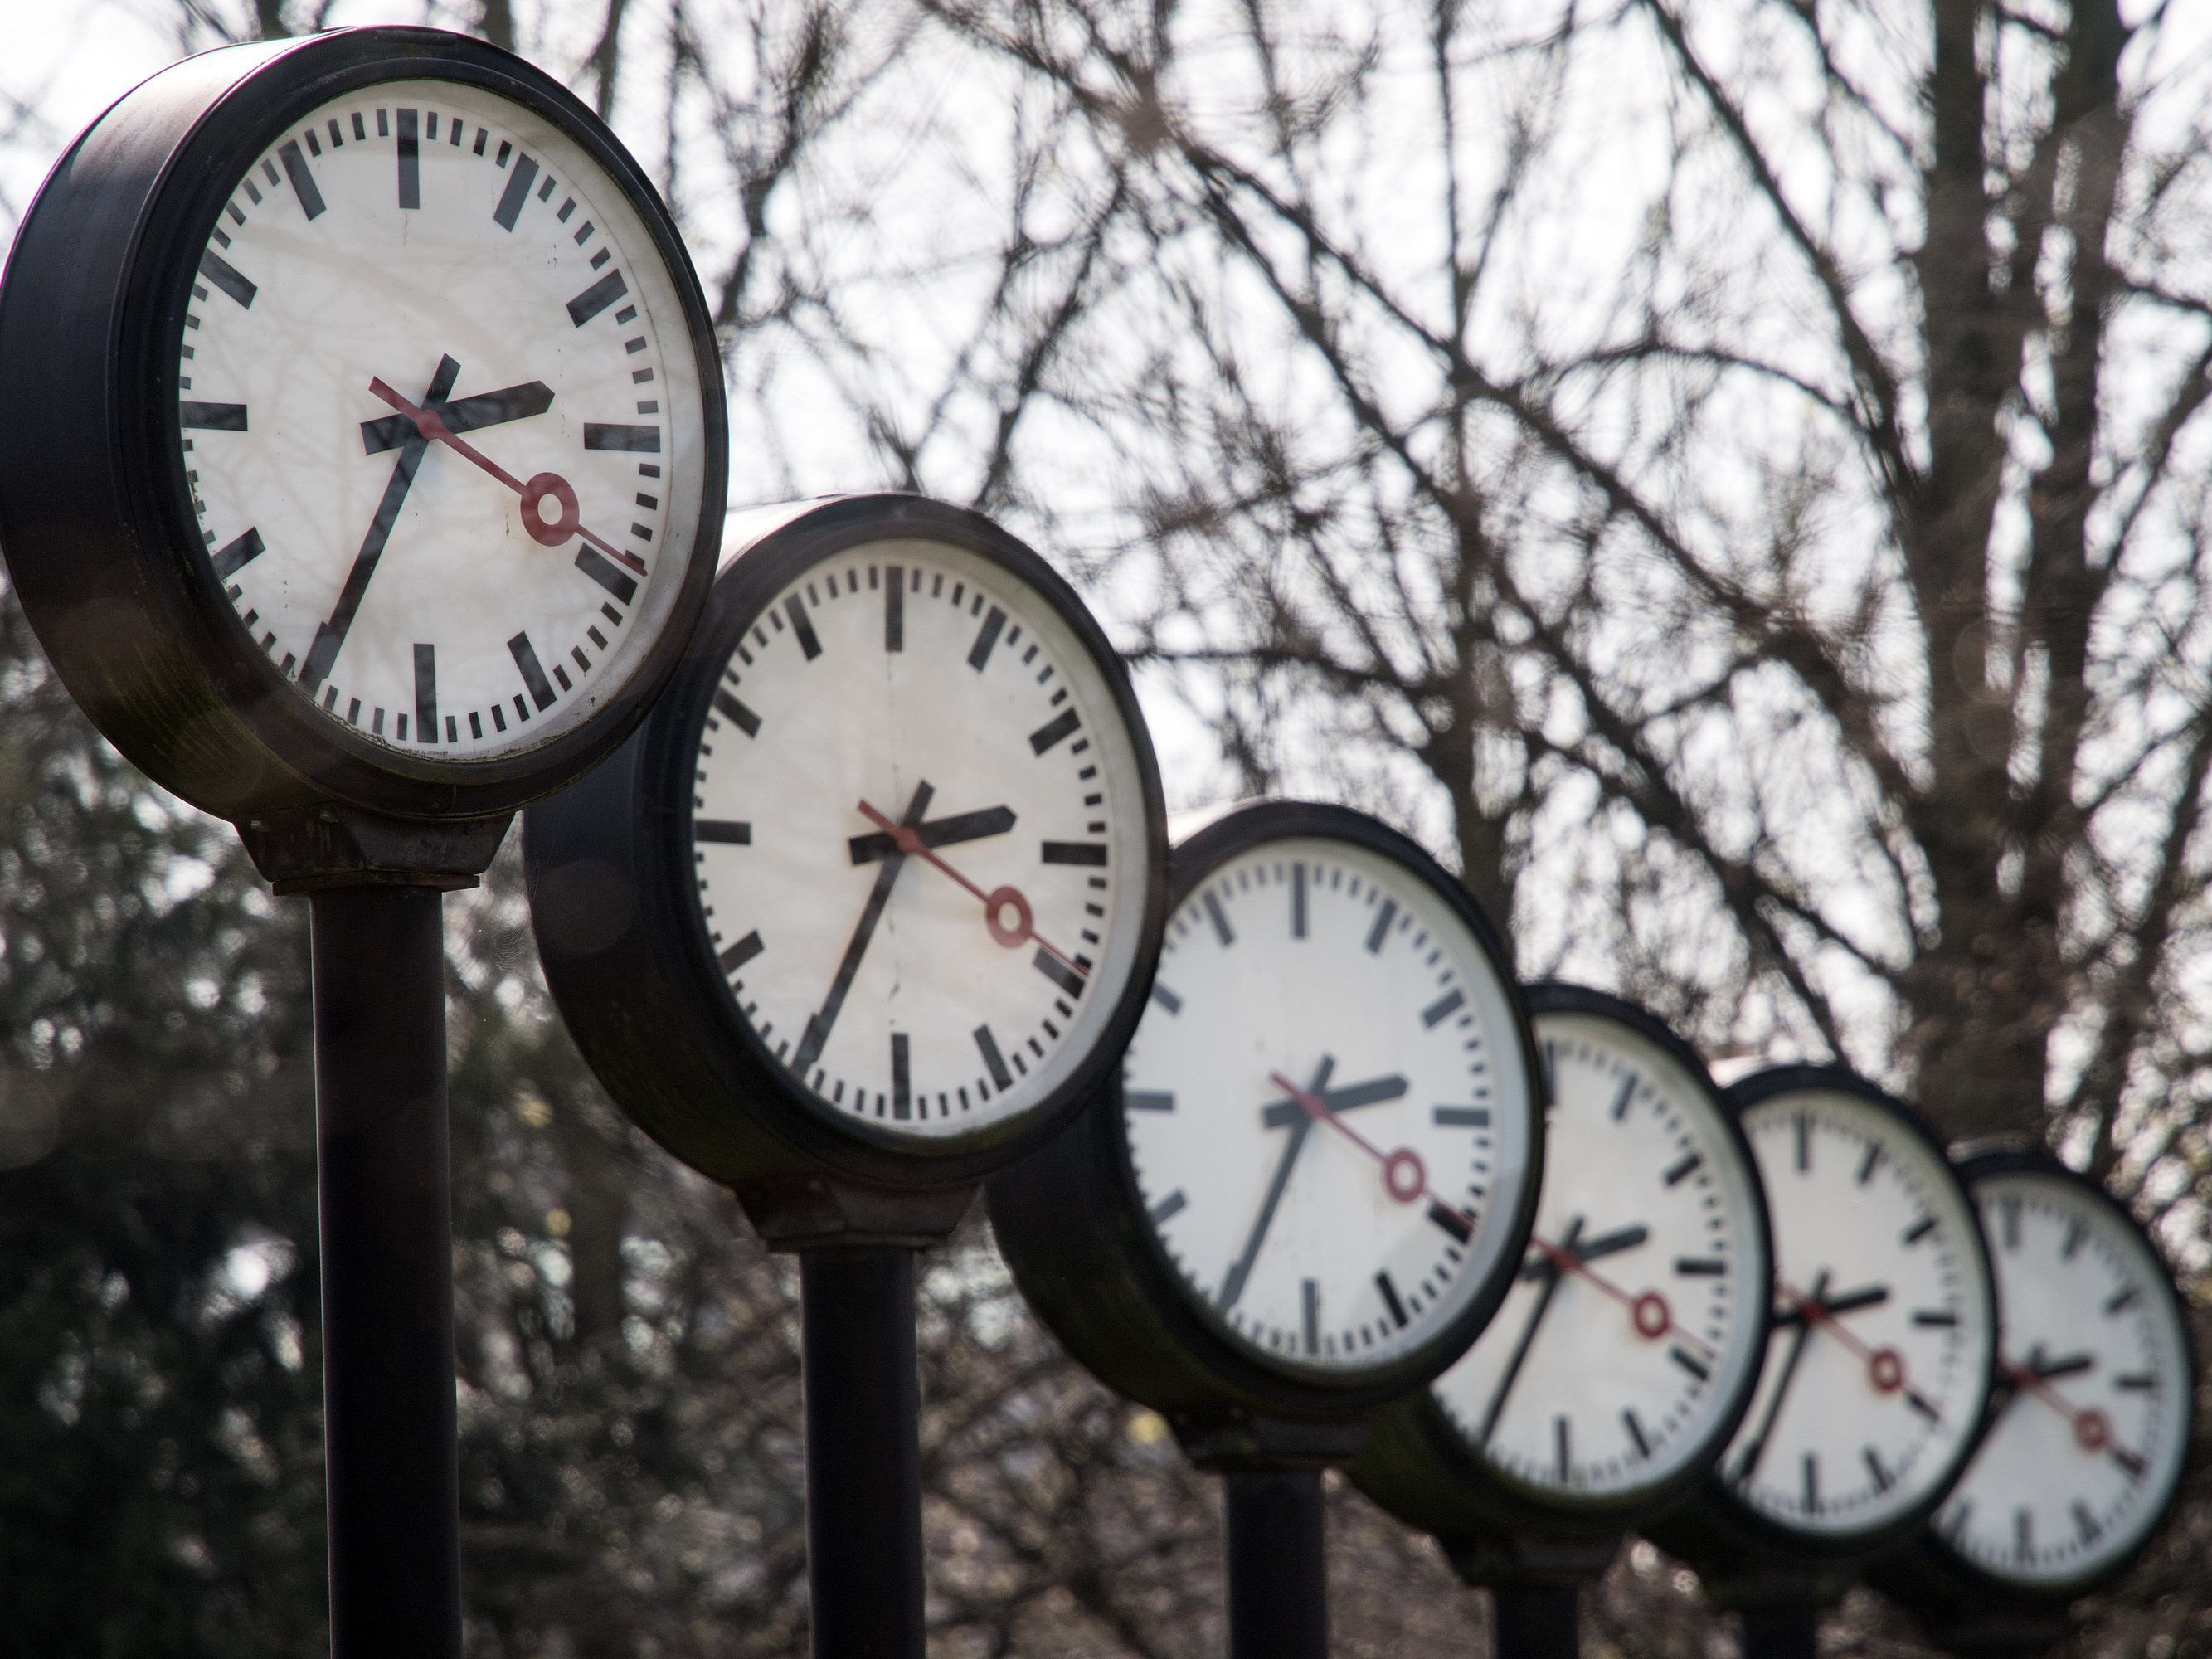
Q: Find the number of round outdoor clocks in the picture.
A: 6